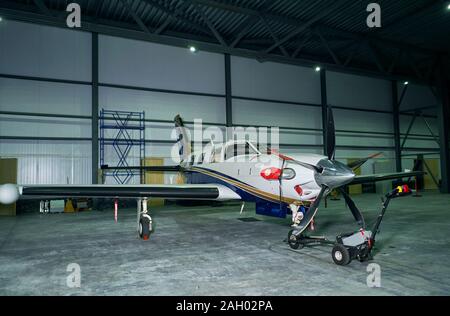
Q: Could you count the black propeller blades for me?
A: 5